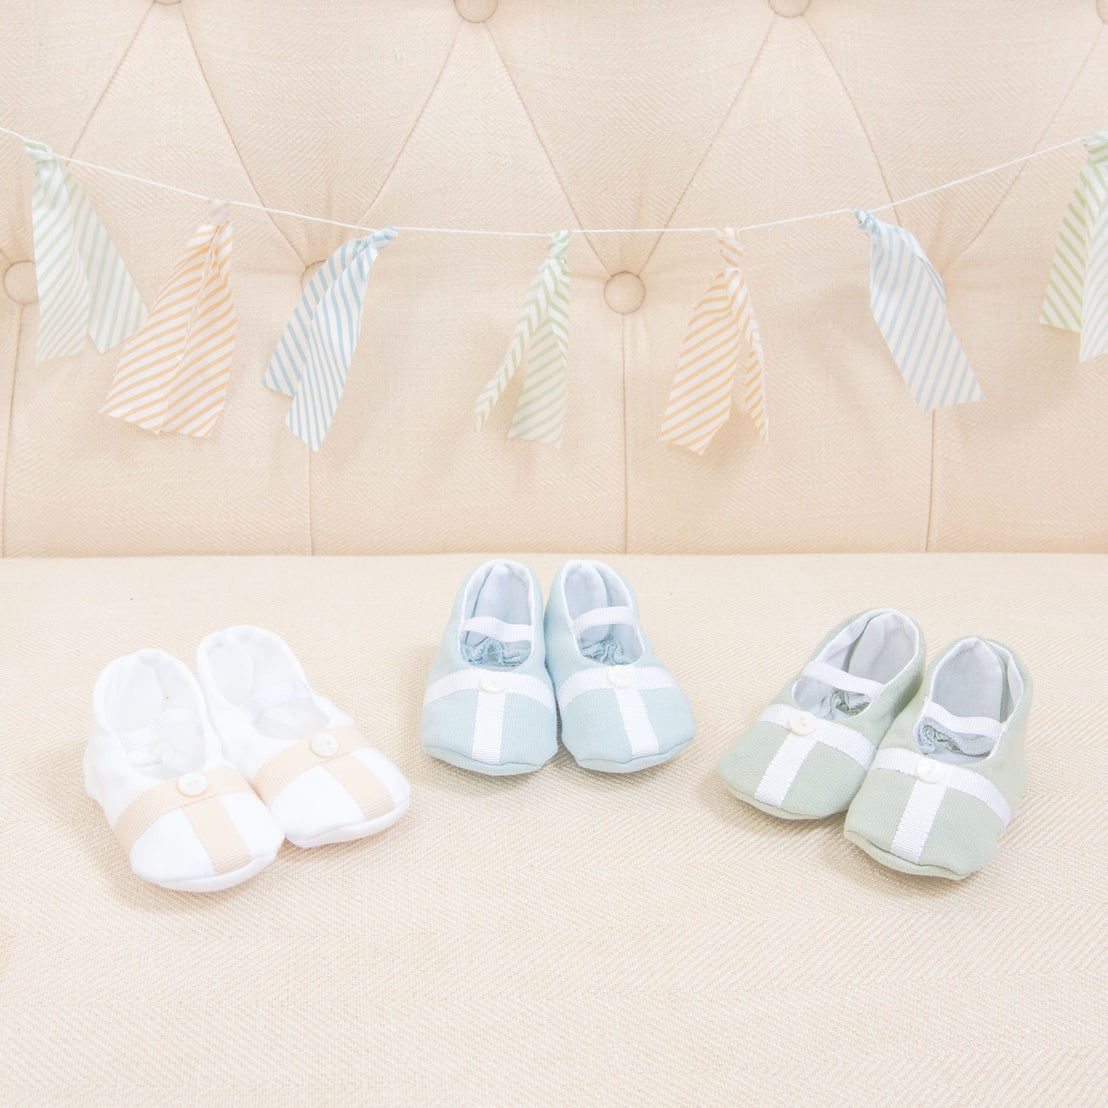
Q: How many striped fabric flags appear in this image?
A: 7